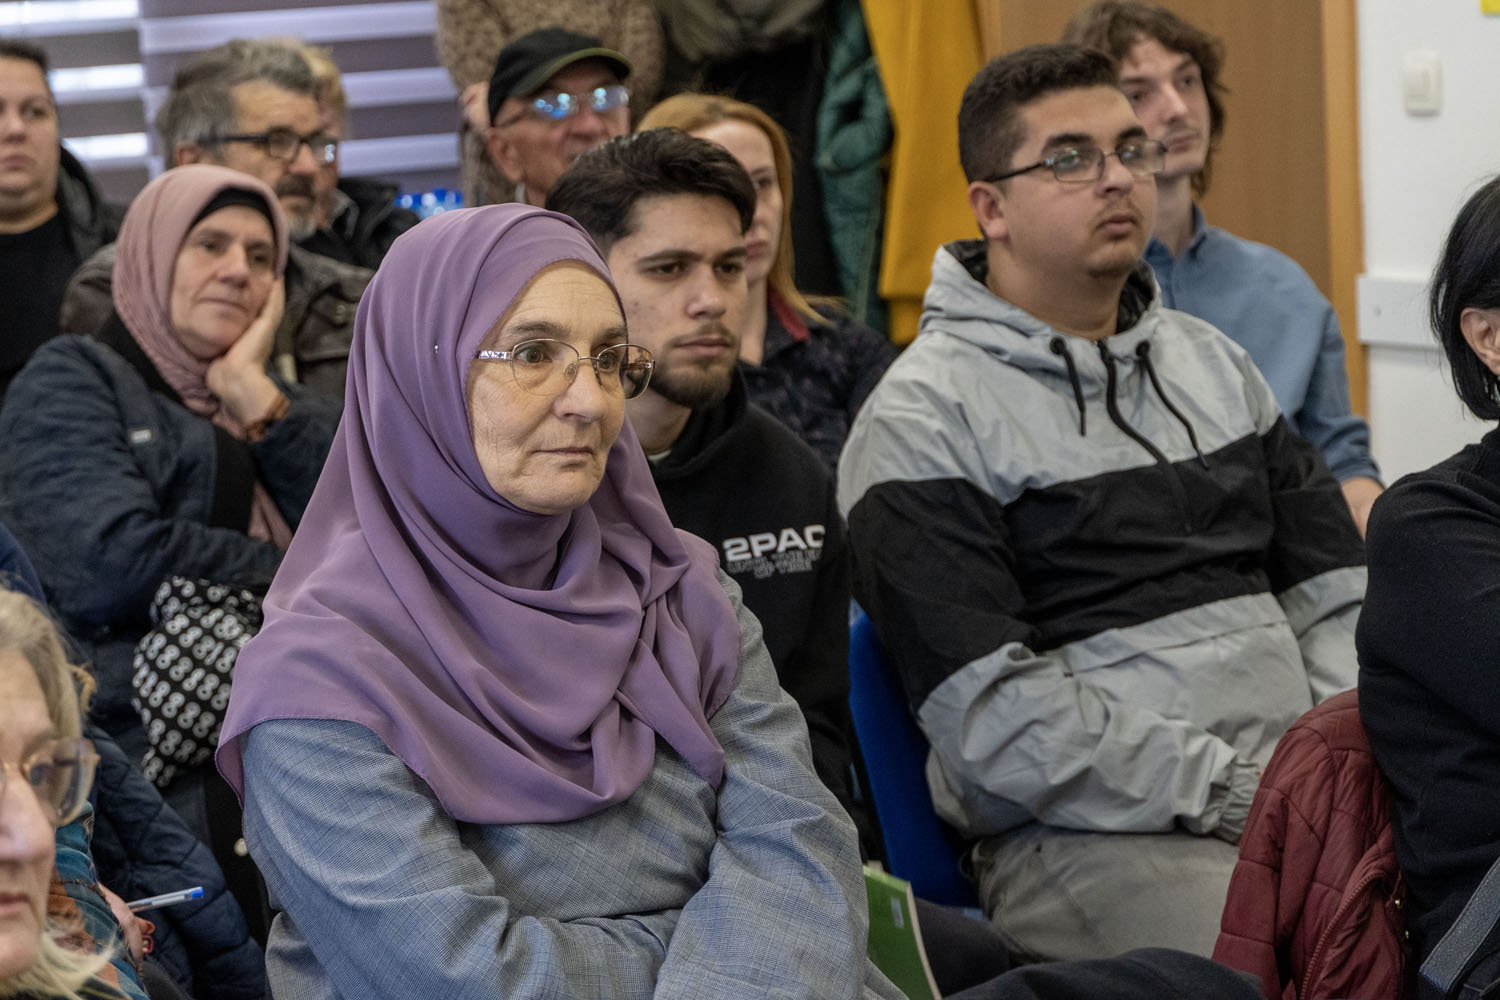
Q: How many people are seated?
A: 12